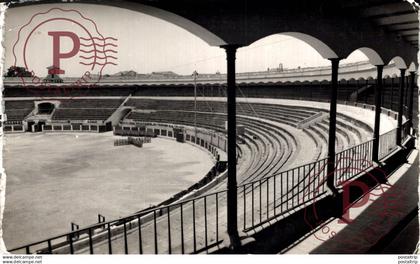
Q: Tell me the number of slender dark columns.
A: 5